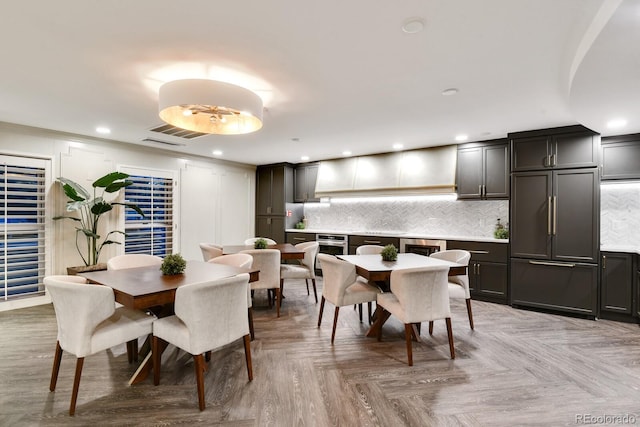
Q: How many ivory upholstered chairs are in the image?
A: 12